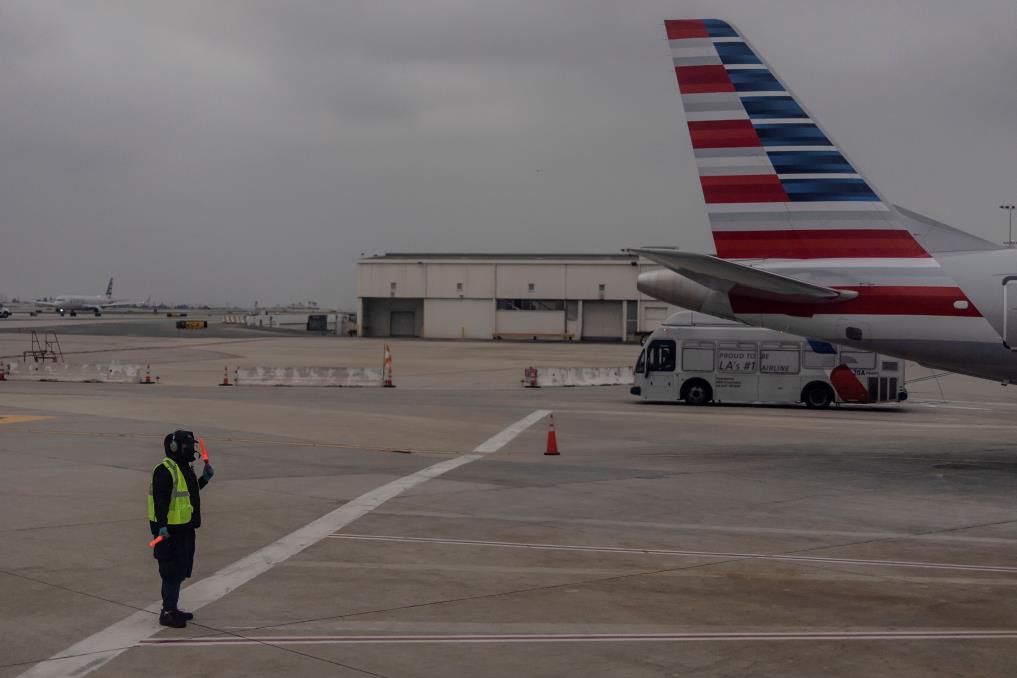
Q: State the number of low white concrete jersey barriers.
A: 3